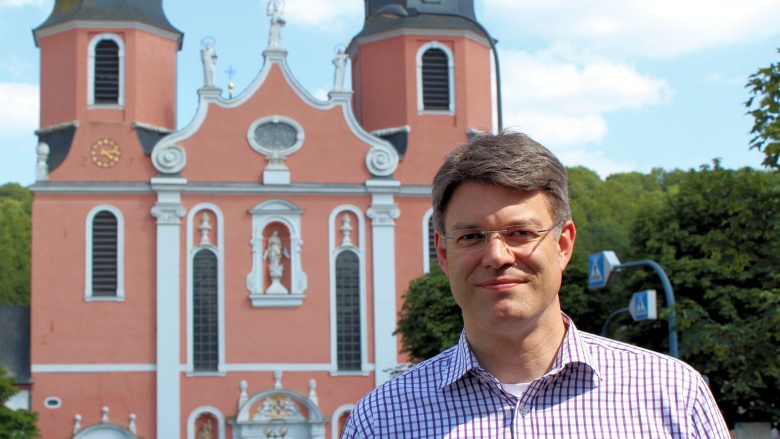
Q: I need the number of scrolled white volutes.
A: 2